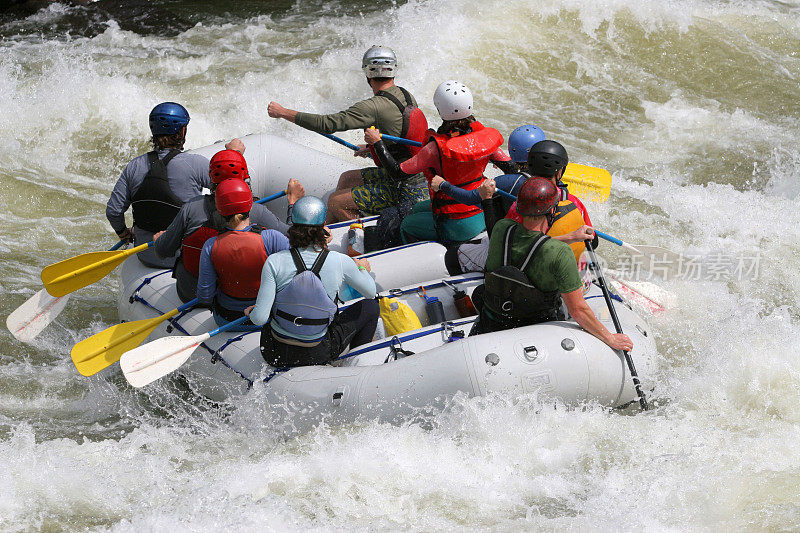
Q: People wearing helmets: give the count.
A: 9